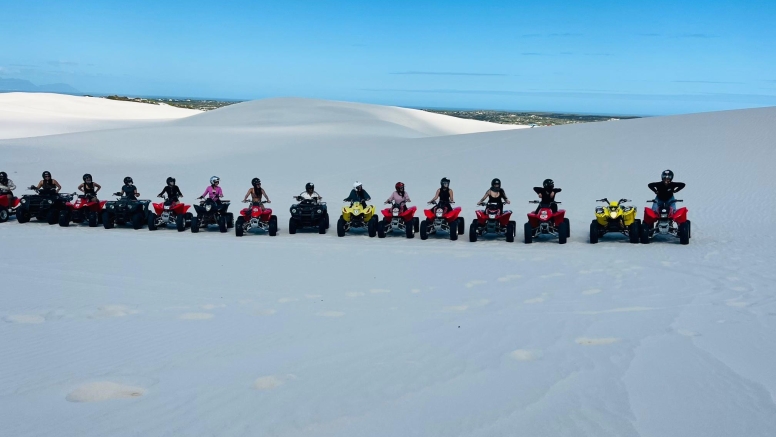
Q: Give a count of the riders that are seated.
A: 14